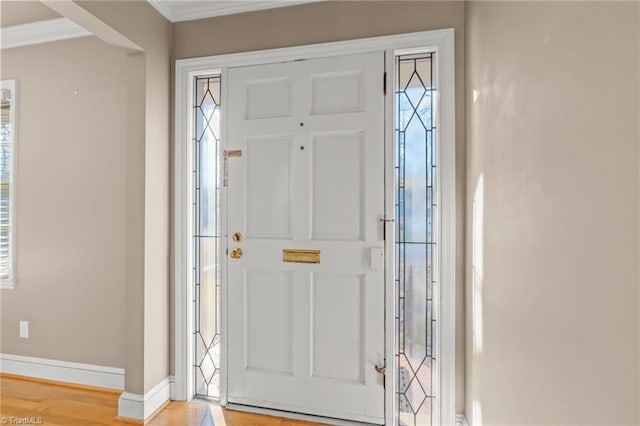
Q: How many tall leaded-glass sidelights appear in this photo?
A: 2